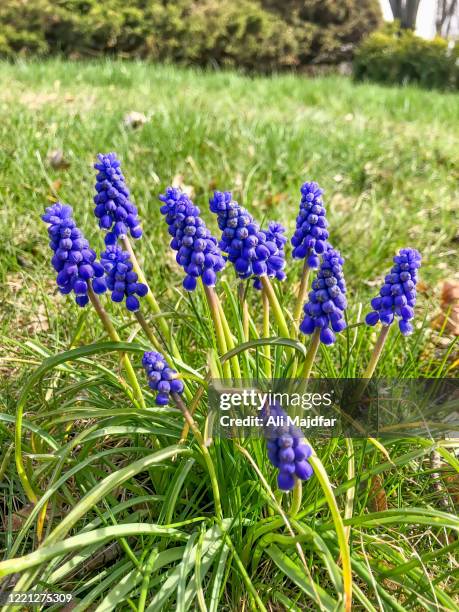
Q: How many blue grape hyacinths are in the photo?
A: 11